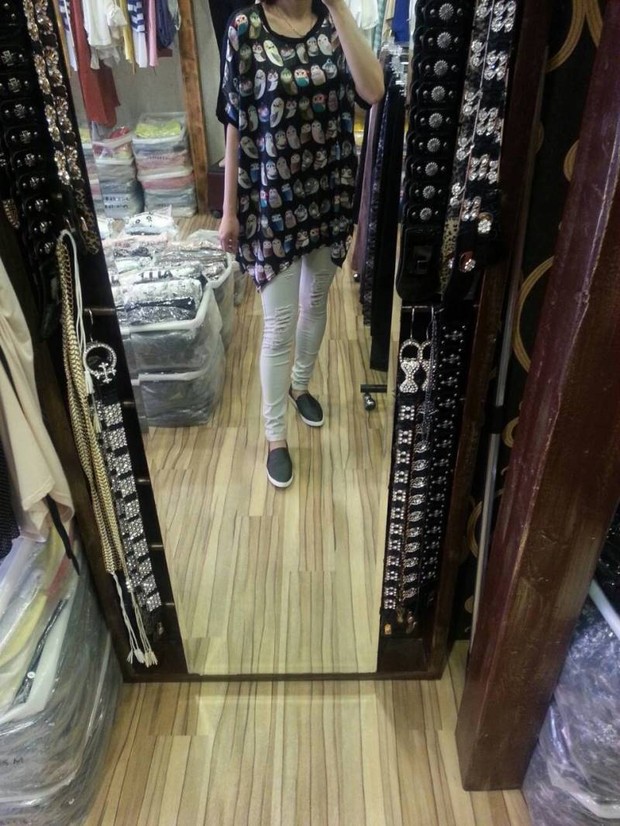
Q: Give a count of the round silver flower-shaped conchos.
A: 9